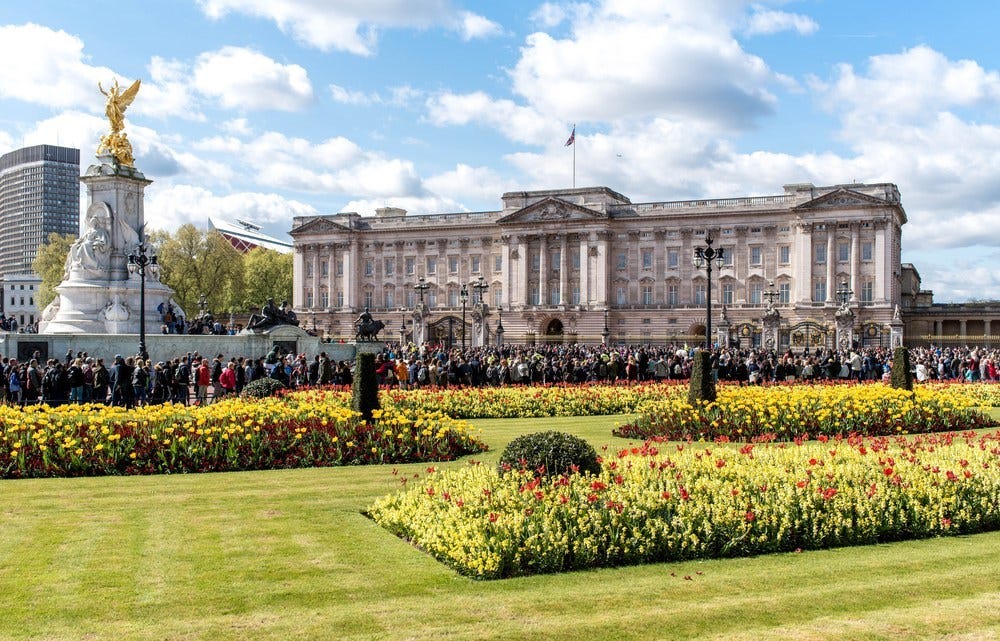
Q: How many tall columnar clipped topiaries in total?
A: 3